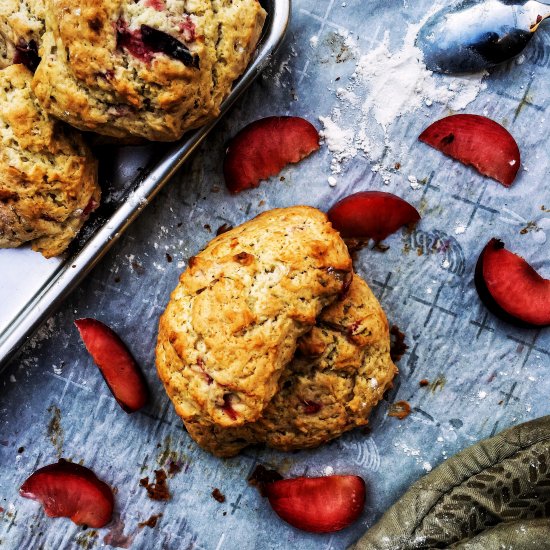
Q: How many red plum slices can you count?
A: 7